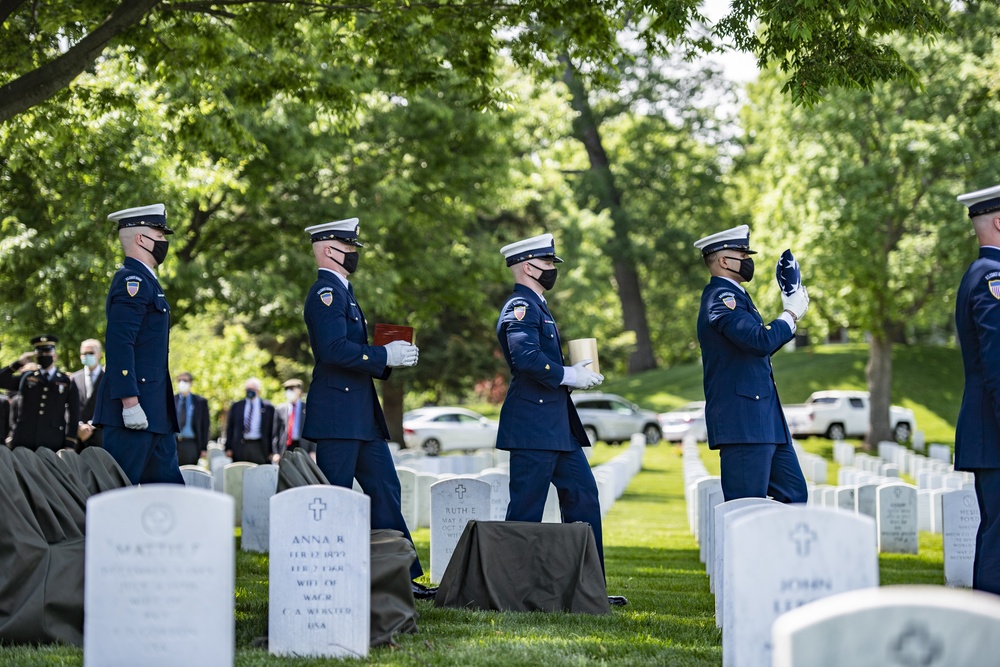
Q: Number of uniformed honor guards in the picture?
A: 5